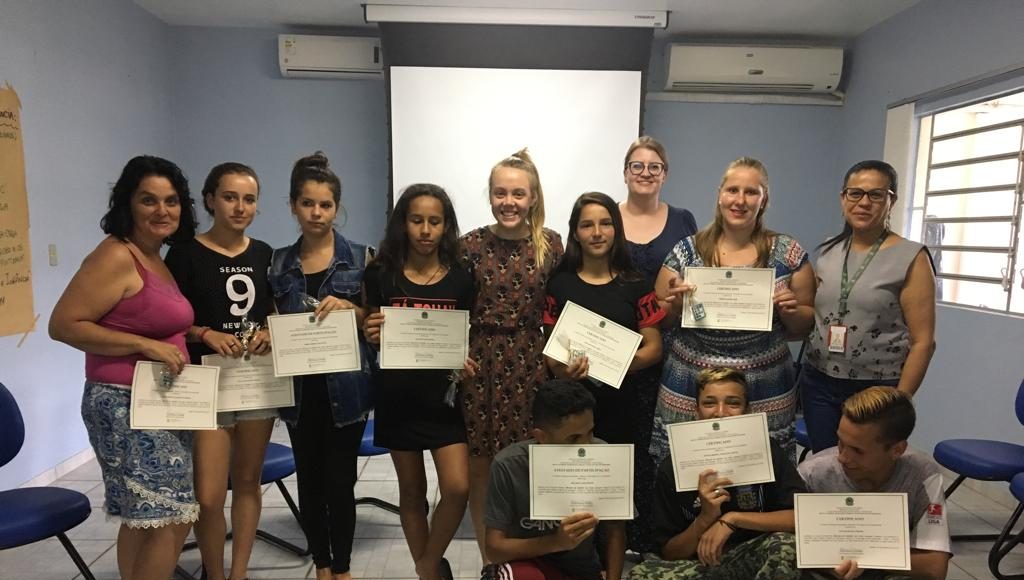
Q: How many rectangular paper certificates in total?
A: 9